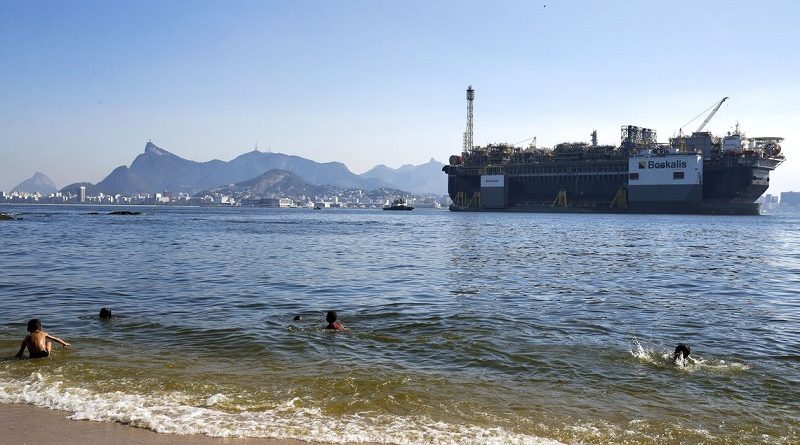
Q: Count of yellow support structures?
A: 4